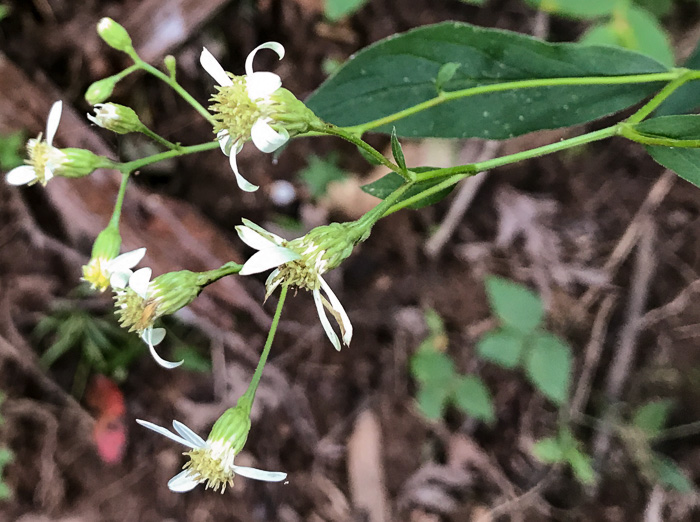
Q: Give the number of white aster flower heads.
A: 6